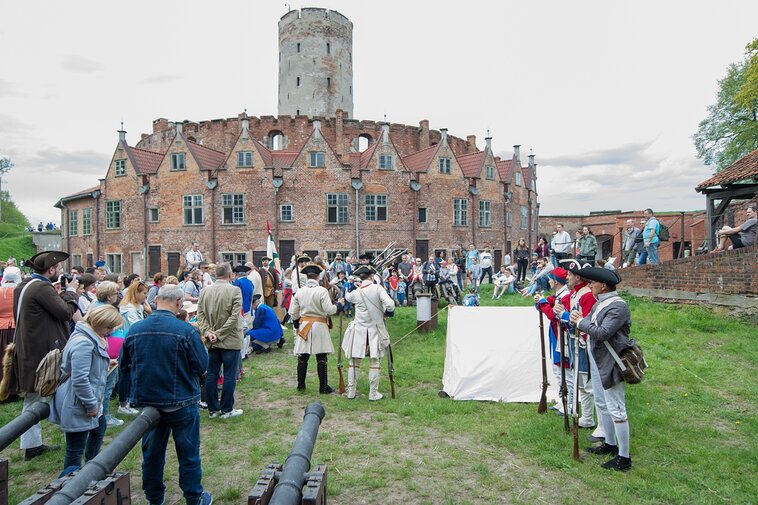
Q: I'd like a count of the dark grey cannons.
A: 3